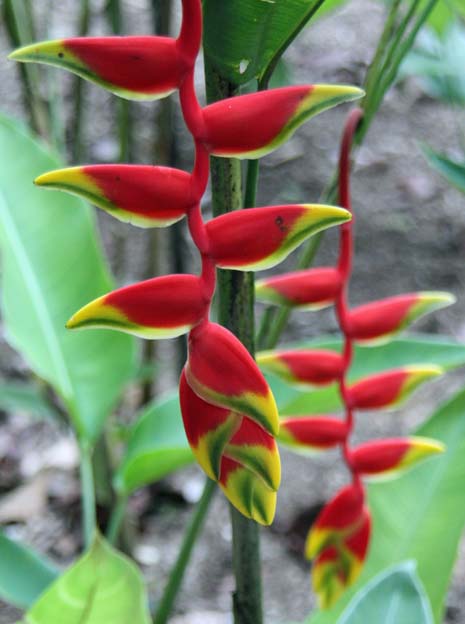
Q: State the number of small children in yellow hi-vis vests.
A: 0